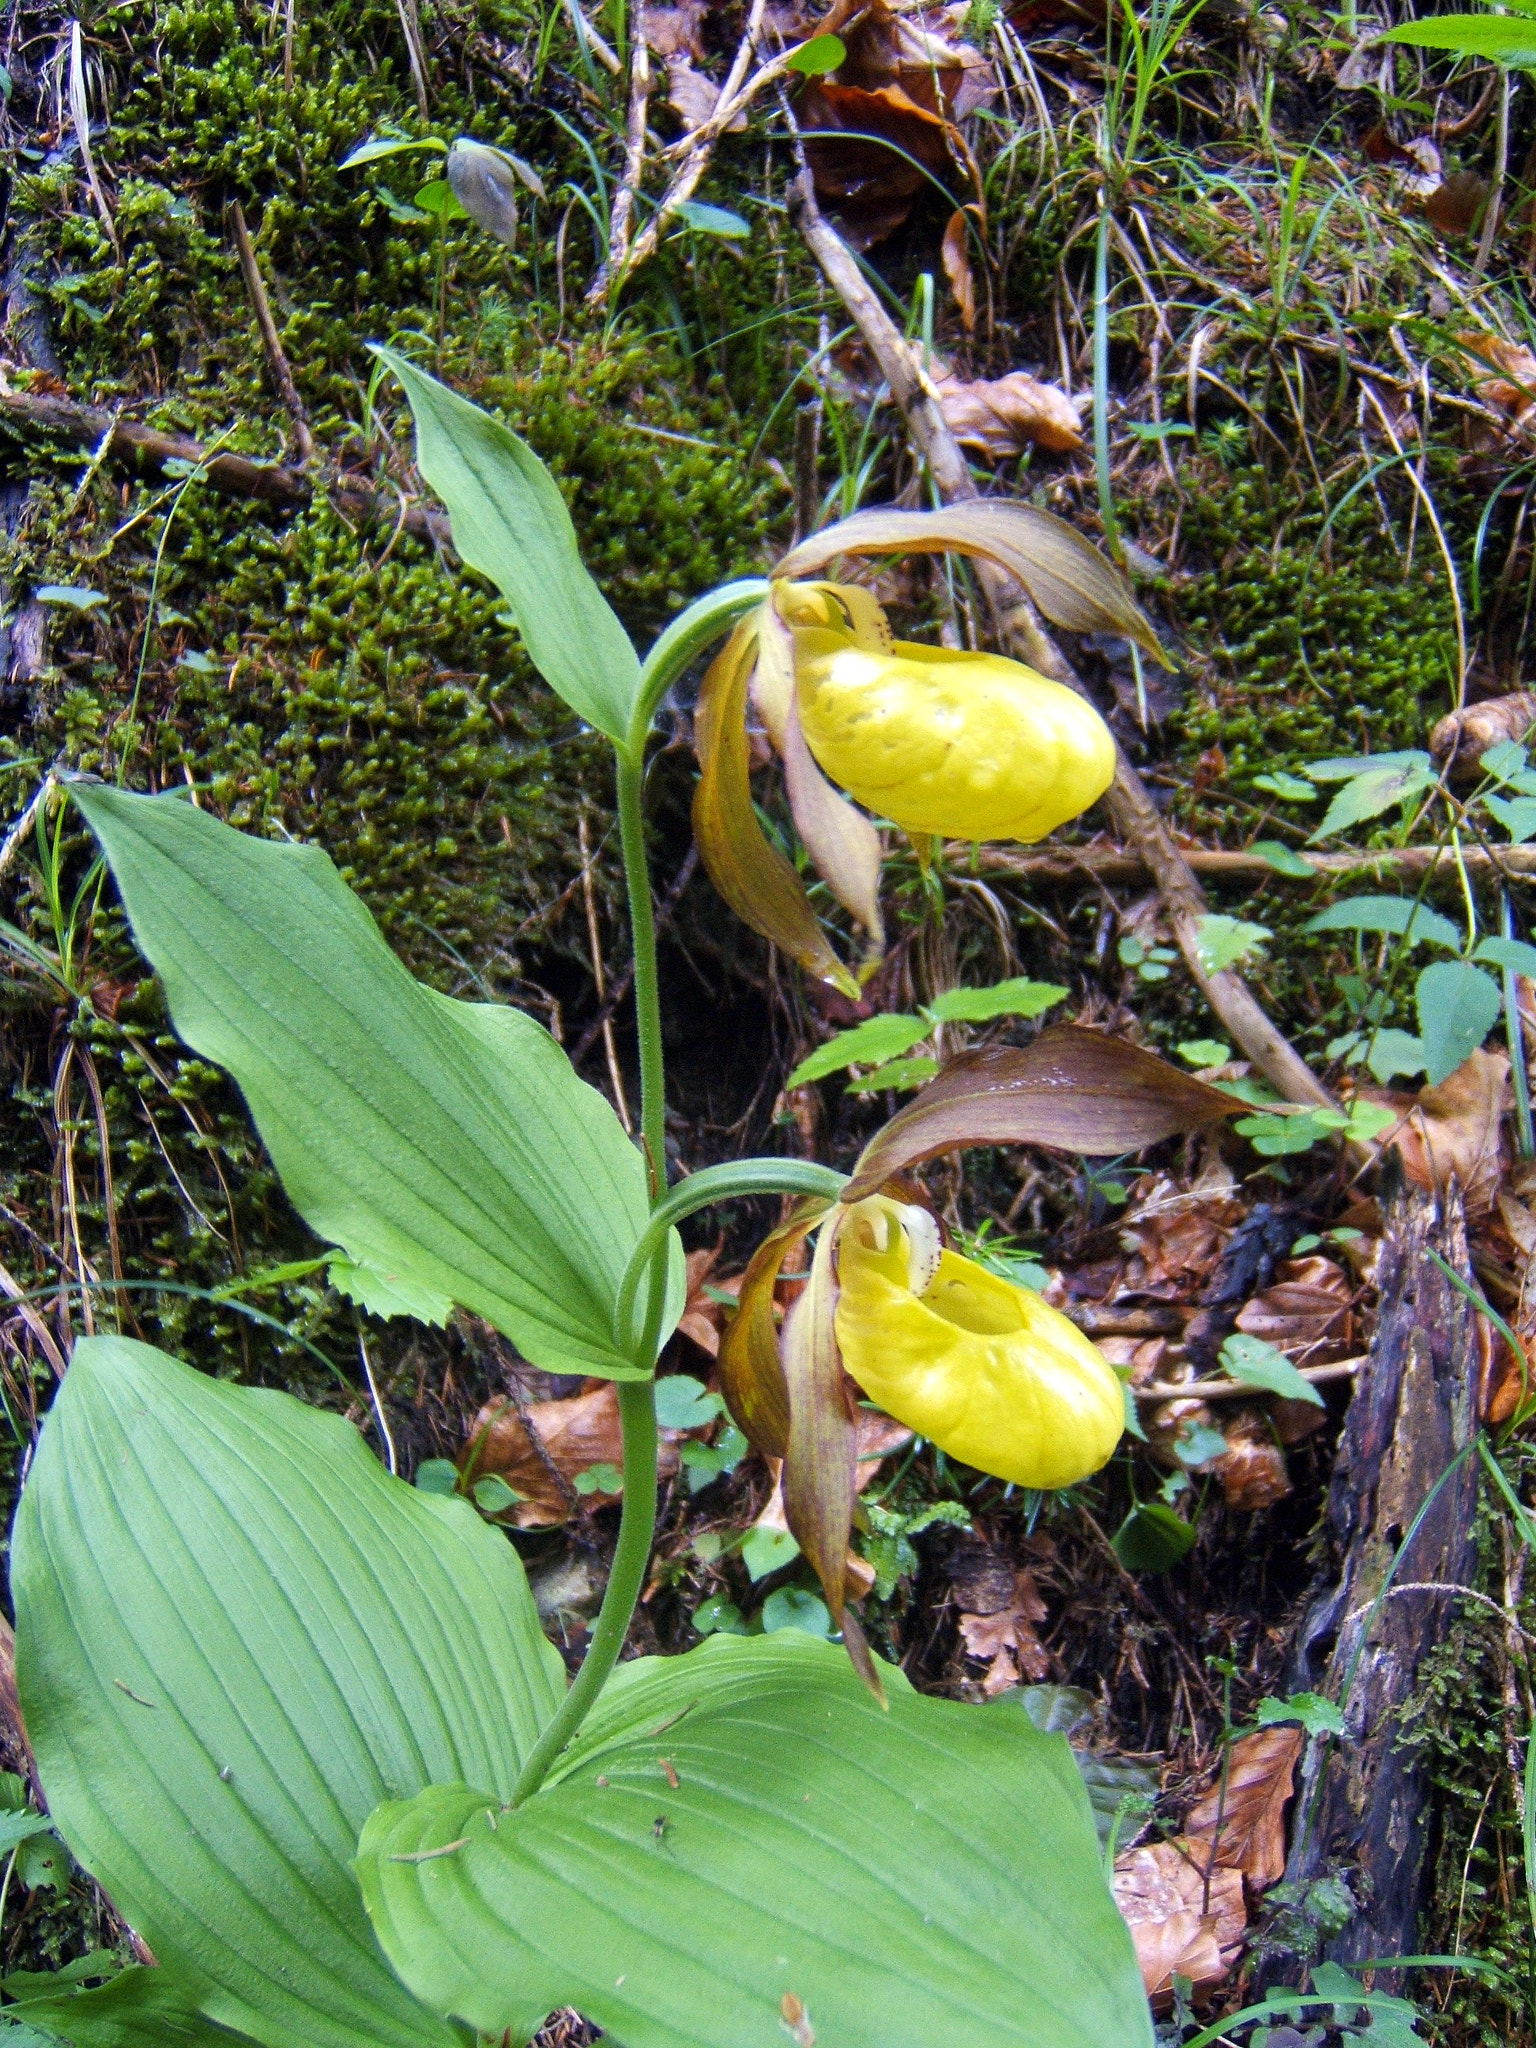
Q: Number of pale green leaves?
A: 4